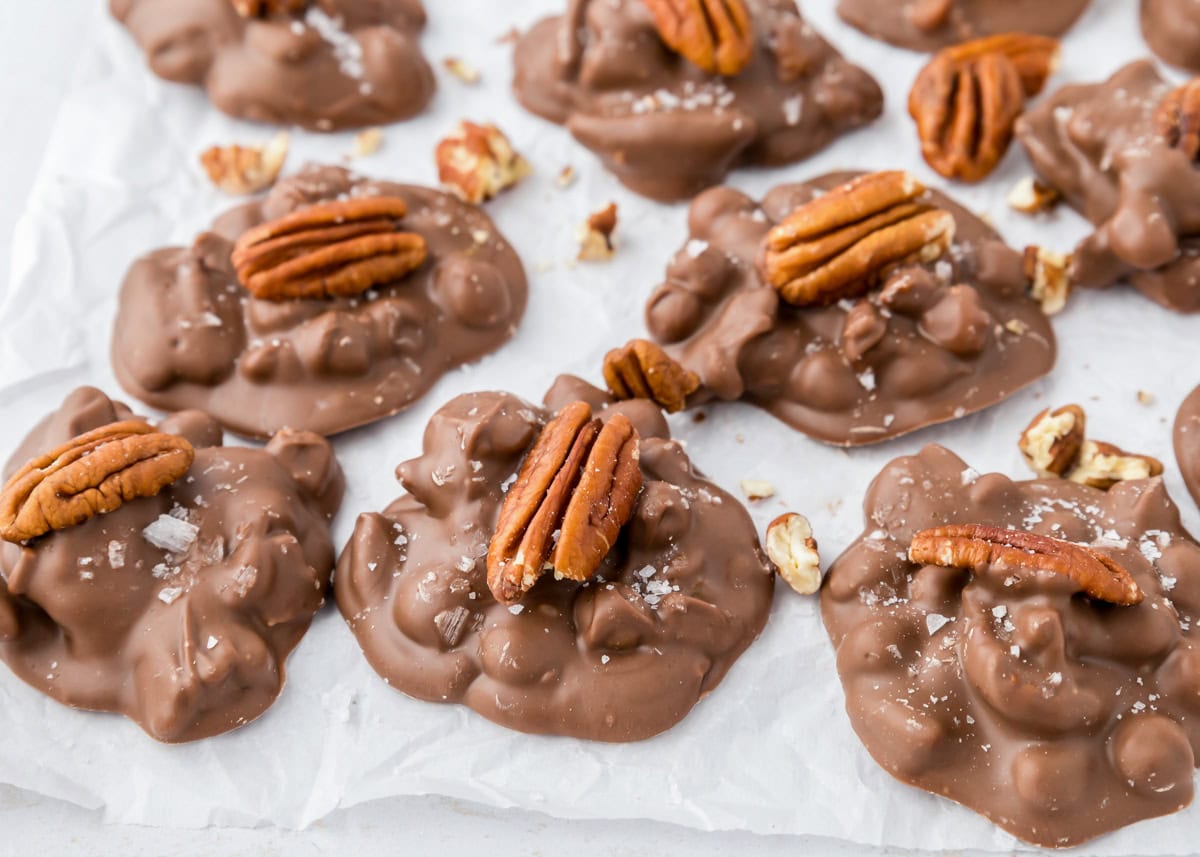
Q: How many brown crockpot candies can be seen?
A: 11